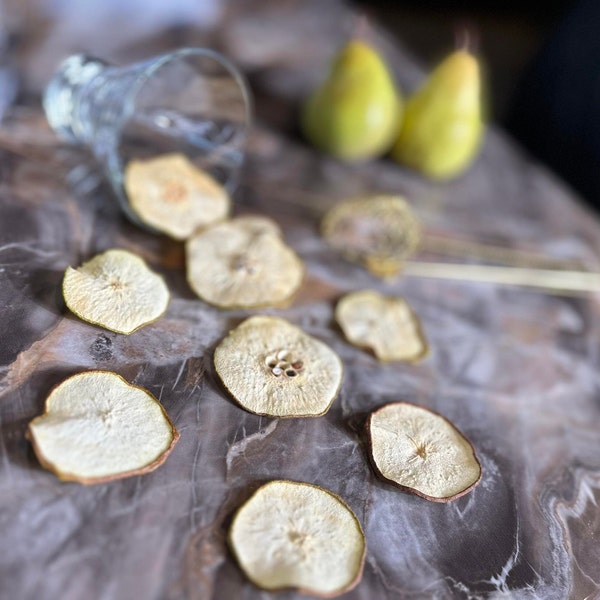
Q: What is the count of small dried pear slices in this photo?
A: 8